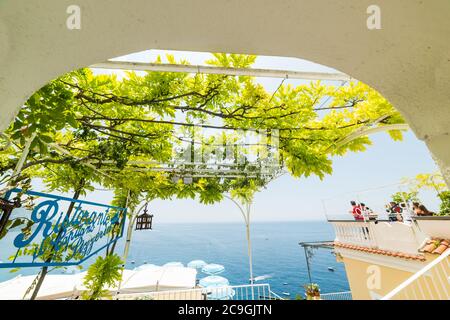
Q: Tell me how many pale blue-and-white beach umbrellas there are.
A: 6